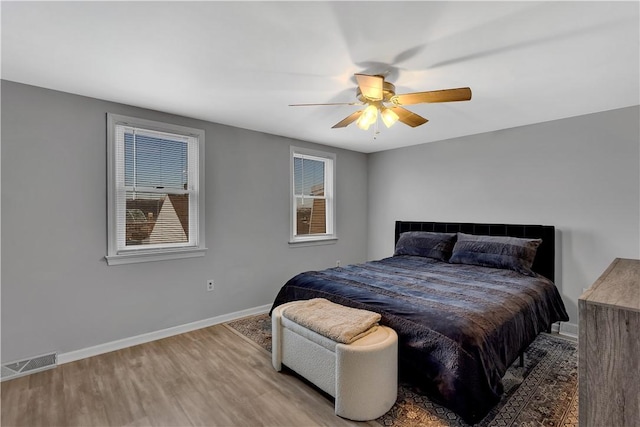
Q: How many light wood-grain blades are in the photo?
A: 5